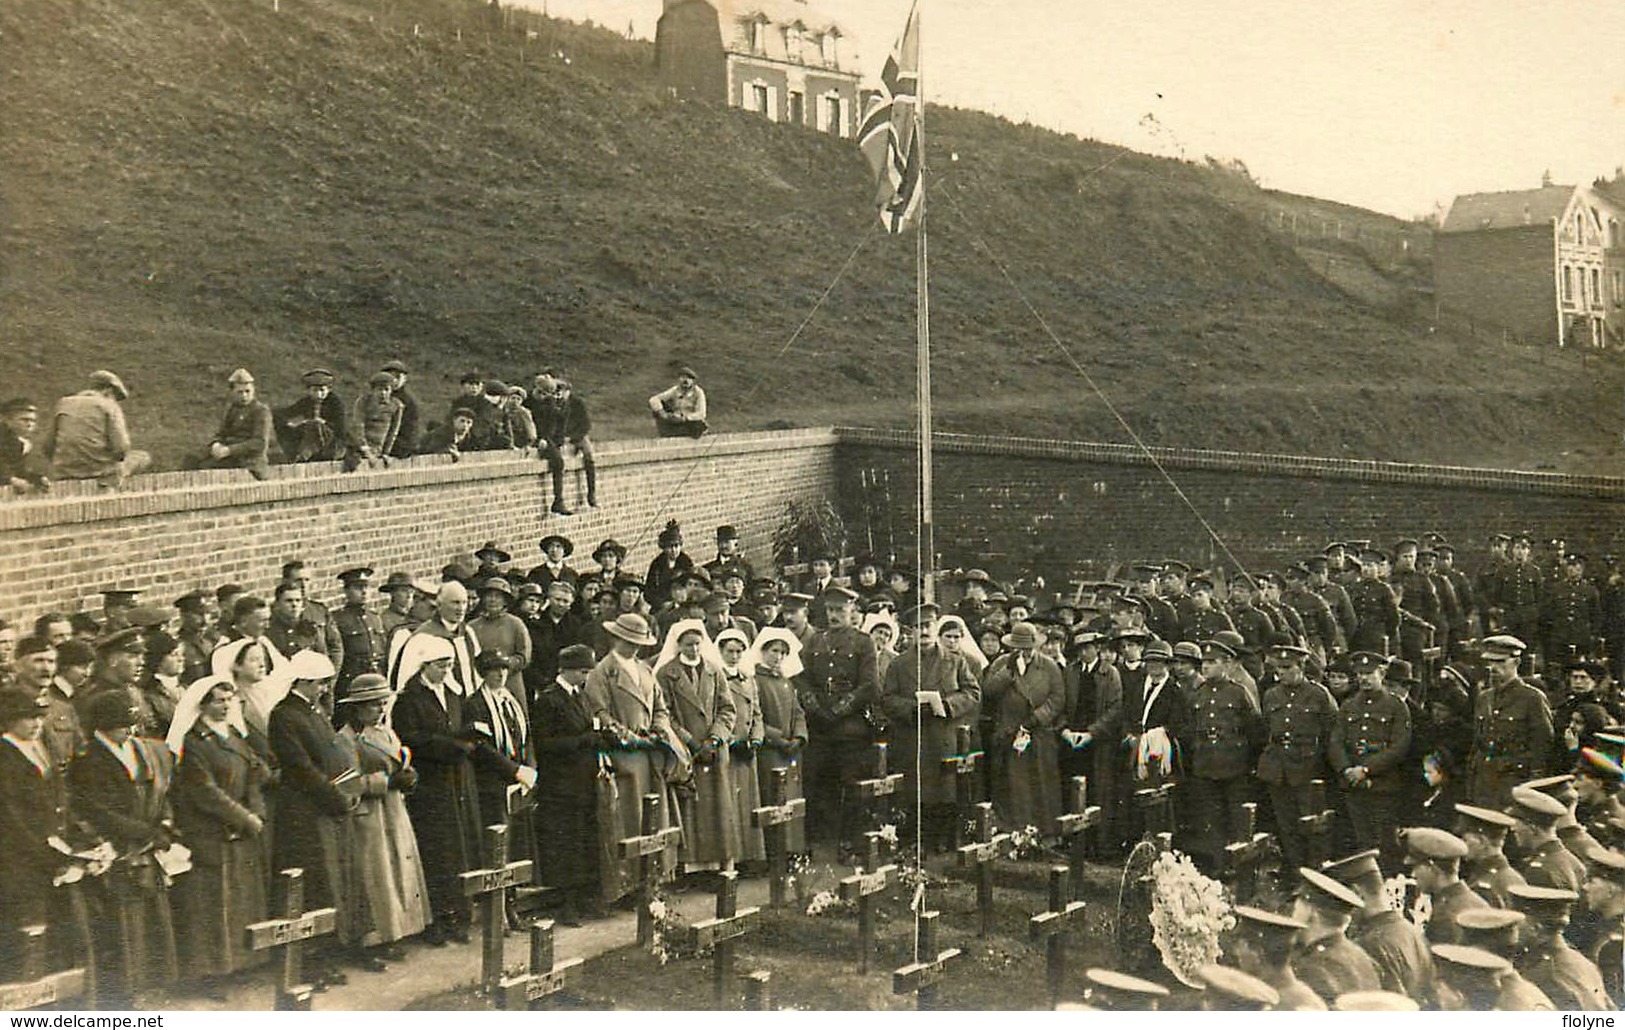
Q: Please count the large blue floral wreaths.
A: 0